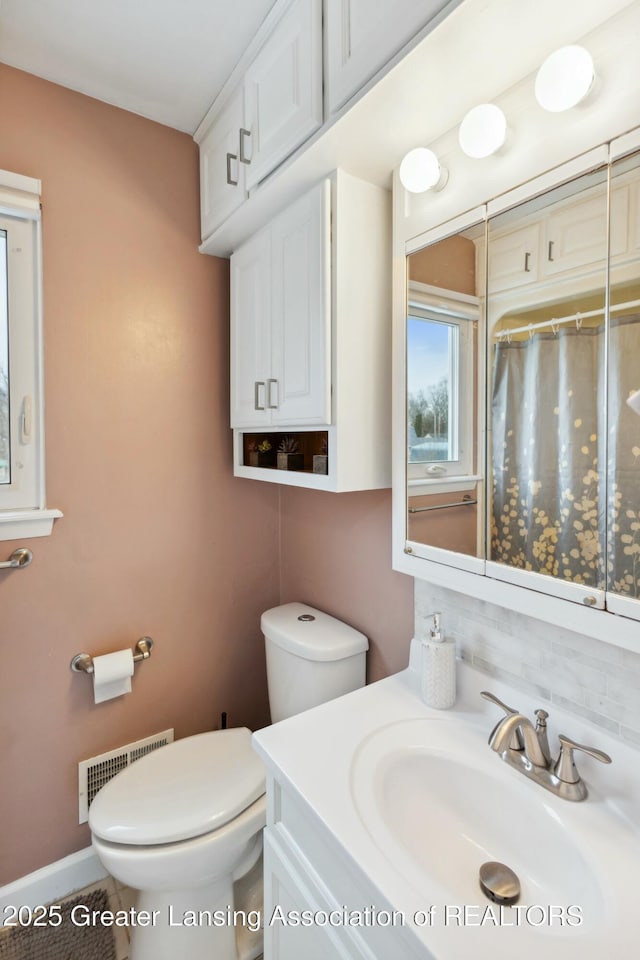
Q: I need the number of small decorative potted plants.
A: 3